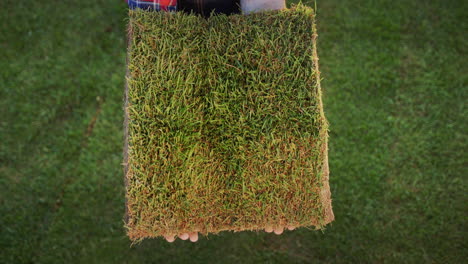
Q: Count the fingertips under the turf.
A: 6